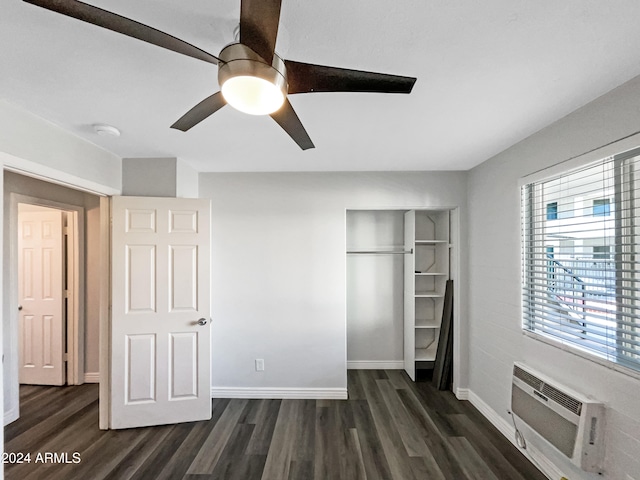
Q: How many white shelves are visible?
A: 5